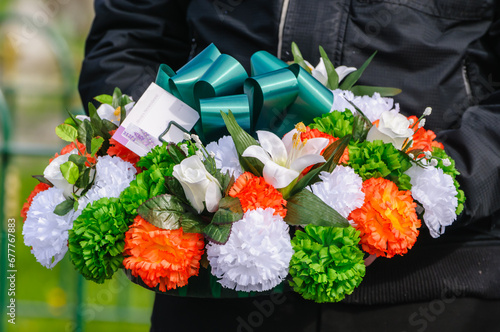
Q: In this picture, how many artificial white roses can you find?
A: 3